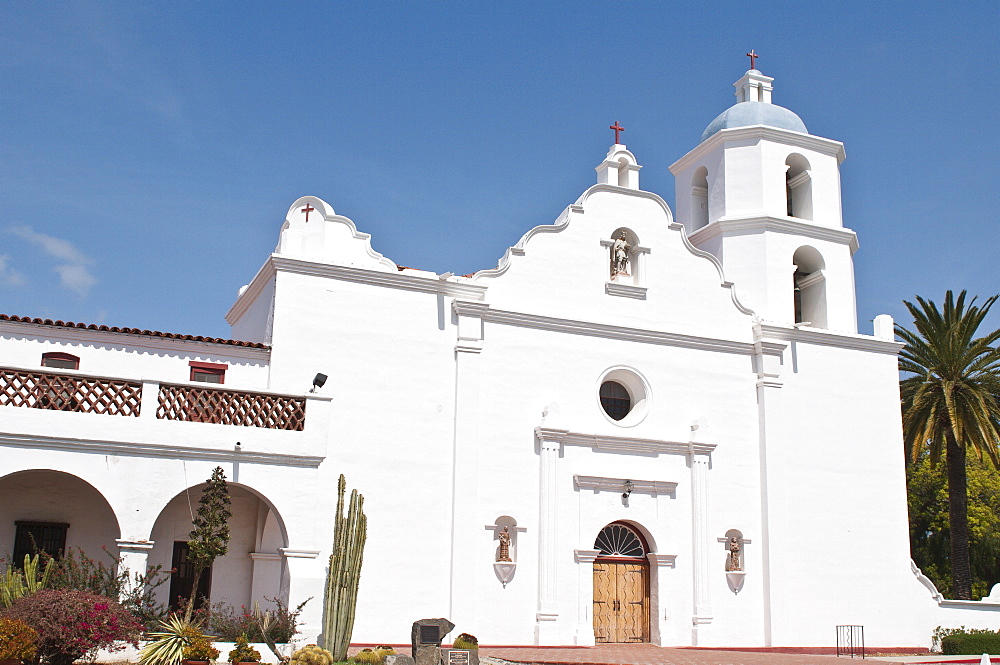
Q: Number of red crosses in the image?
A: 3